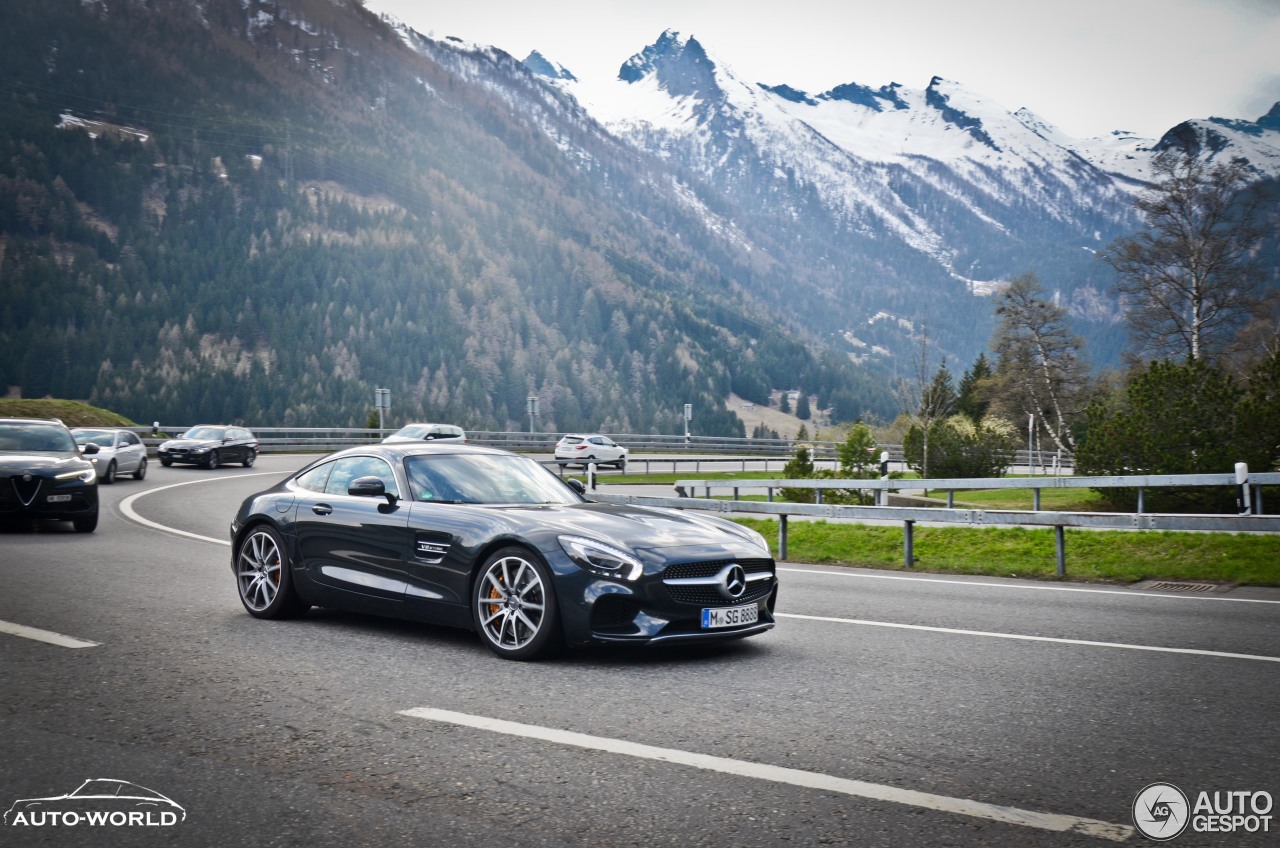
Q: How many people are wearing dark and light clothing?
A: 0